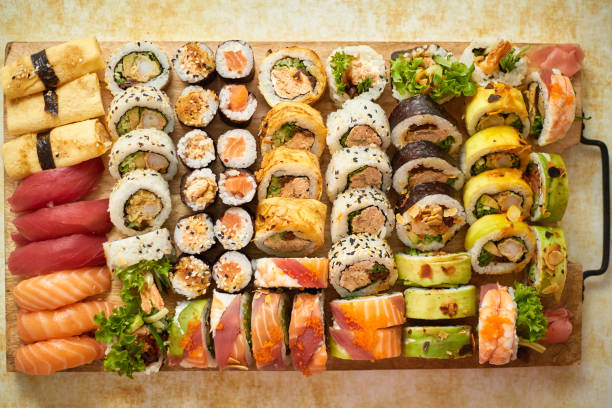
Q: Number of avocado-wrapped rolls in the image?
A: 5